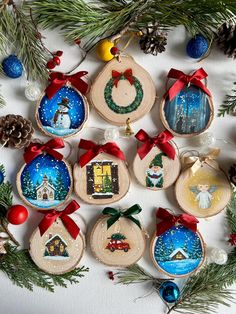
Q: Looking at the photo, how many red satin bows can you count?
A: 7